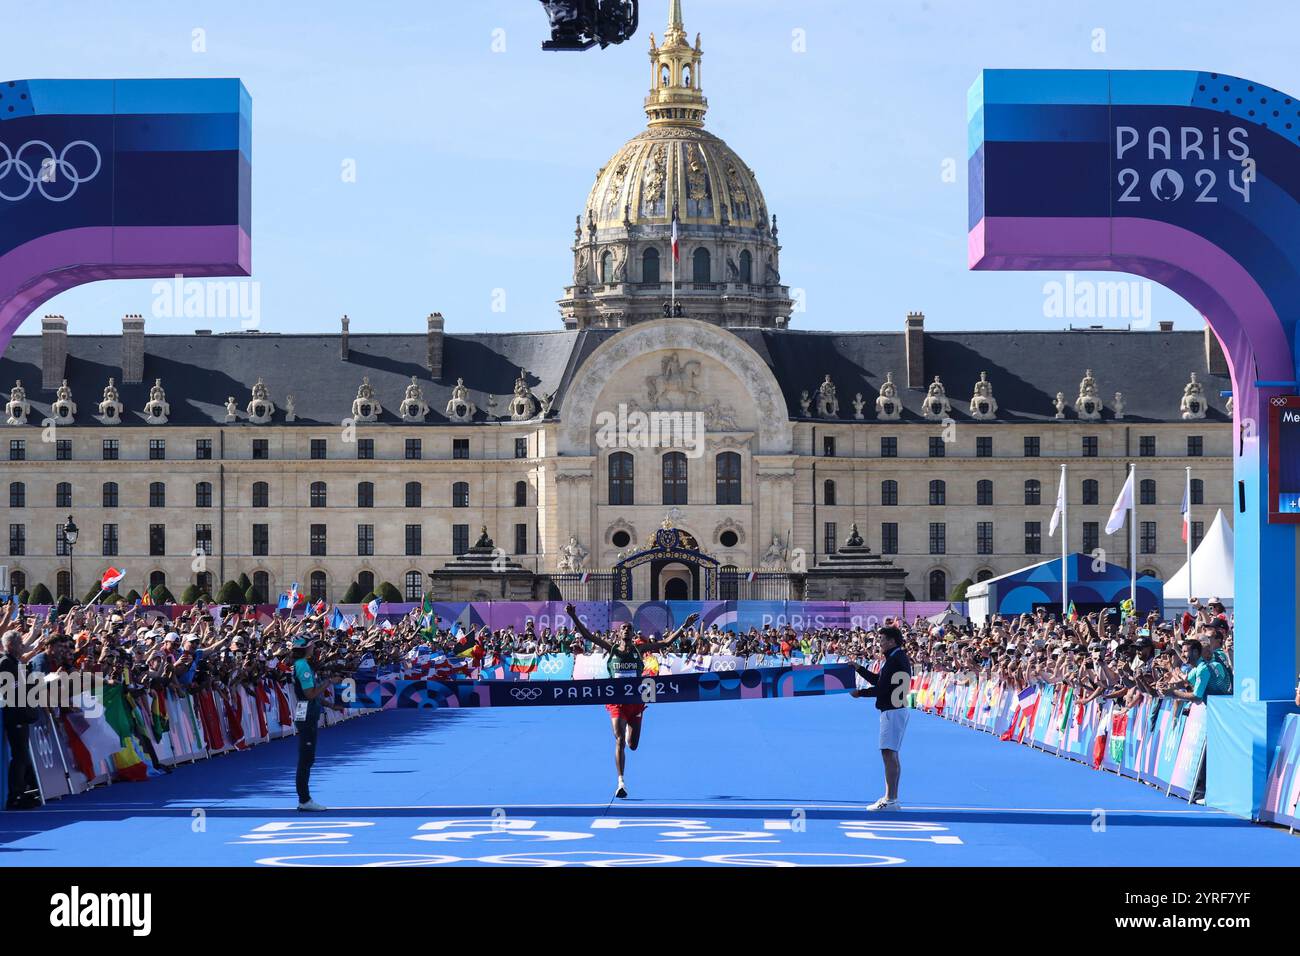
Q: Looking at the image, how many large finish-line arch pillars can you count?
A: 2